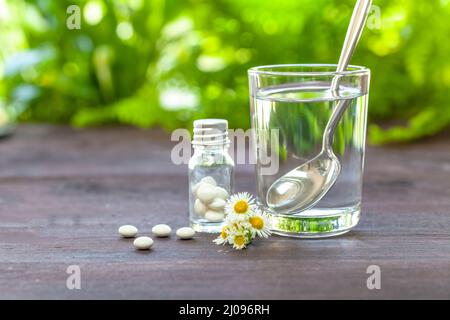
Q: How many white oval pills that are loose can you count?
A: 4